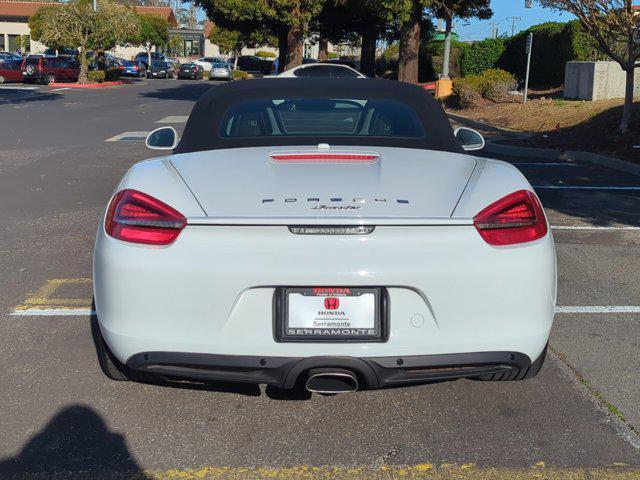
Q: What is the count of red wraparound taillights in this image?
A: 2